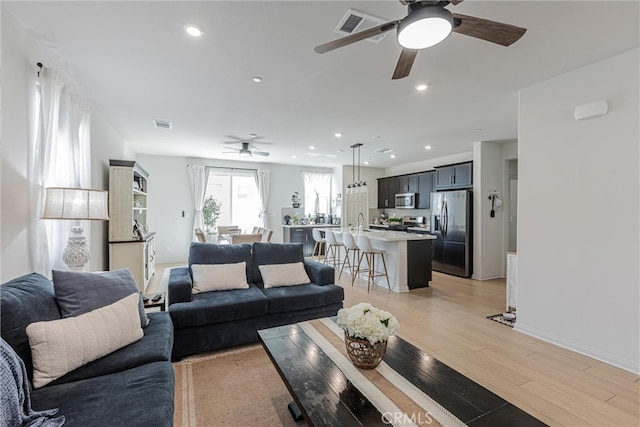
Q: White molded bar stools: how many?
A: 4